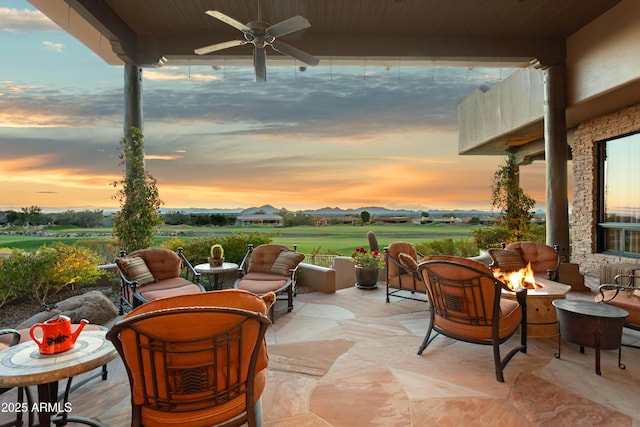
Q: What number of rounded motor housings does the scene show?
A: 1